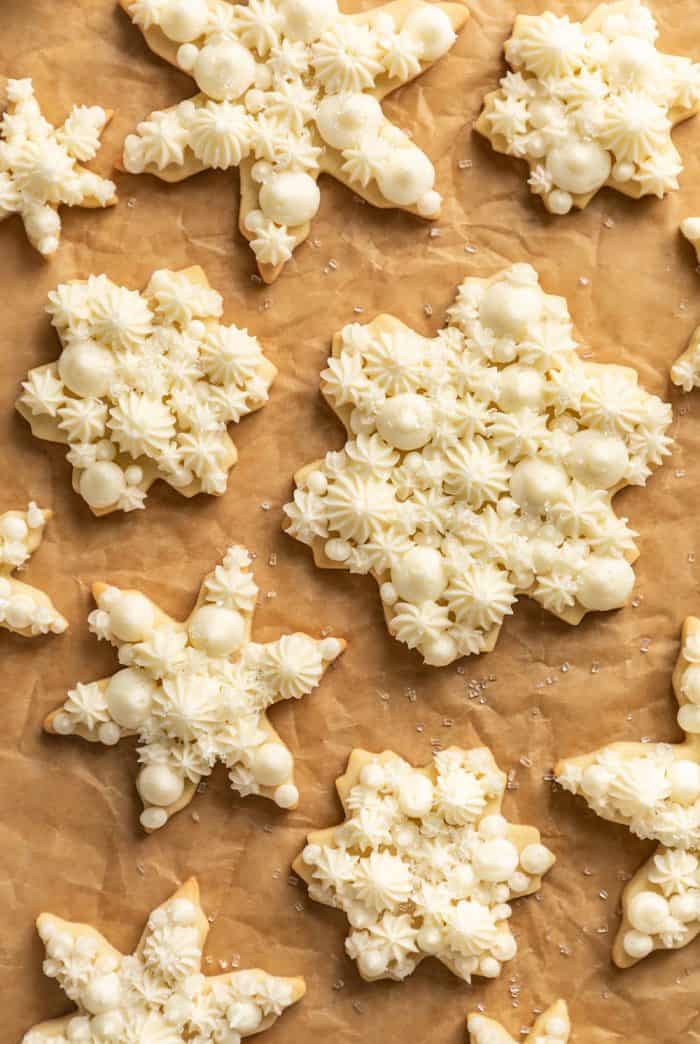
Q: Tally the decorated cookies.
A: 12